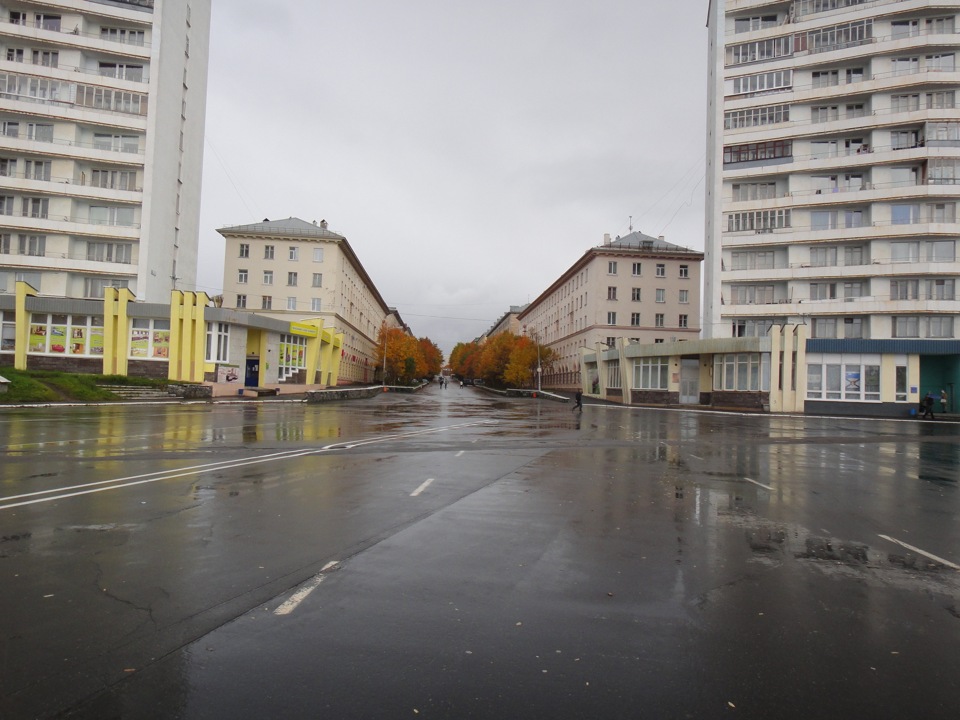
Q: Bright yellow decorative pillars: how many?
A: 9